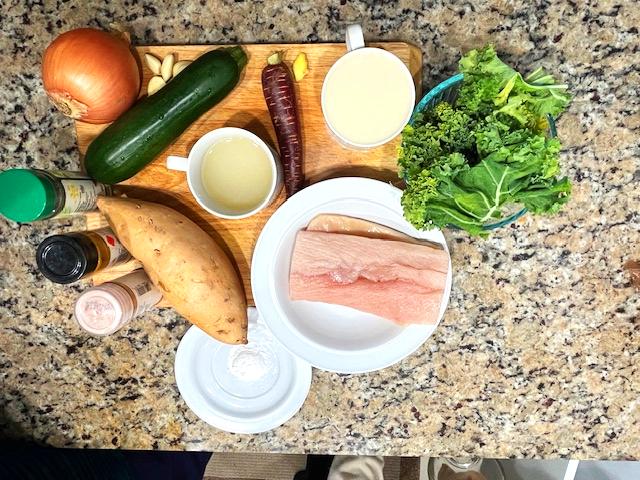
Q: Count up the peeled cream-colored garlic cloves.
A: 4